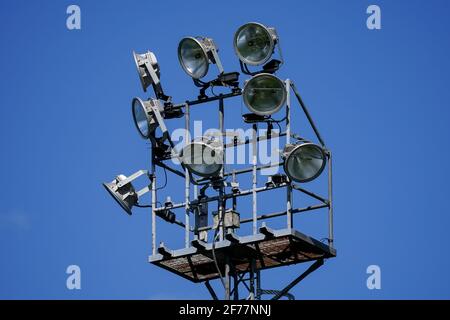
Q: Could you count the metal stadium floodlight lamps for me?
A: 8